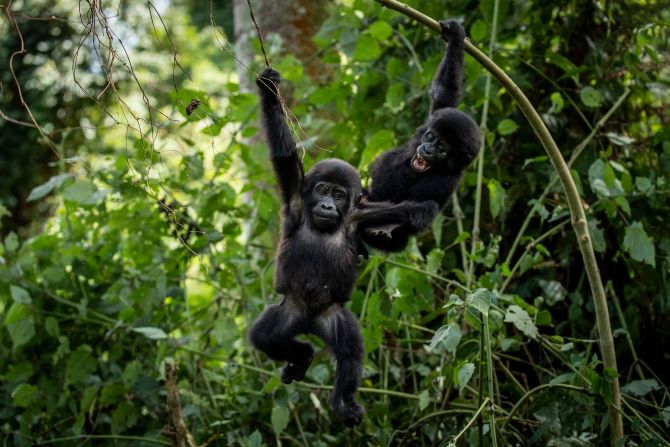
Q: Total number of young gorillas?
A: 2